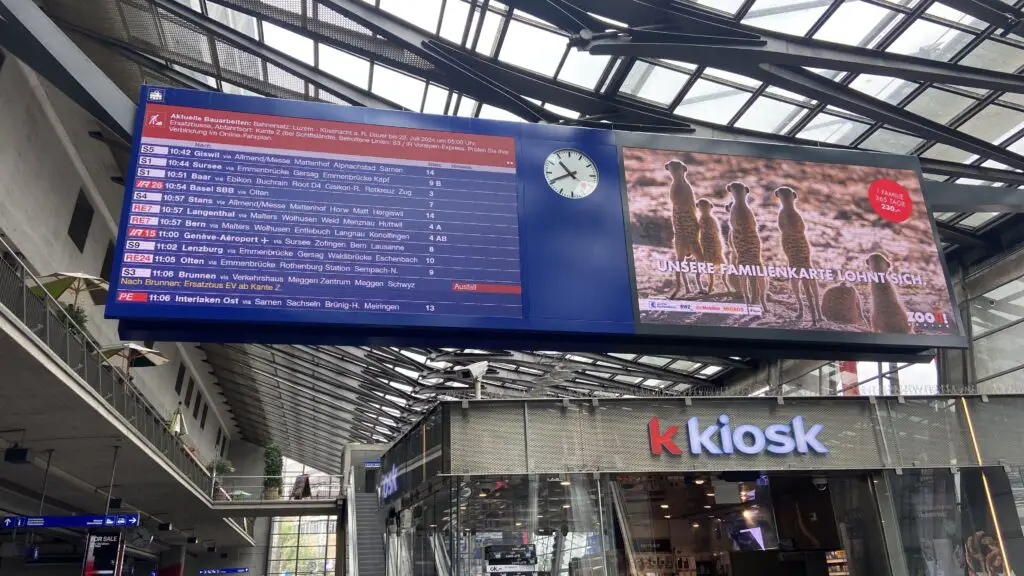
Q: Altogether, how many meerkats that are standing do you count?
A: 4